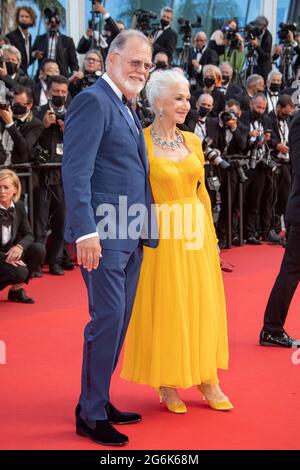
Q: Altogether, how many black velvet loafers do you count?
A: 2